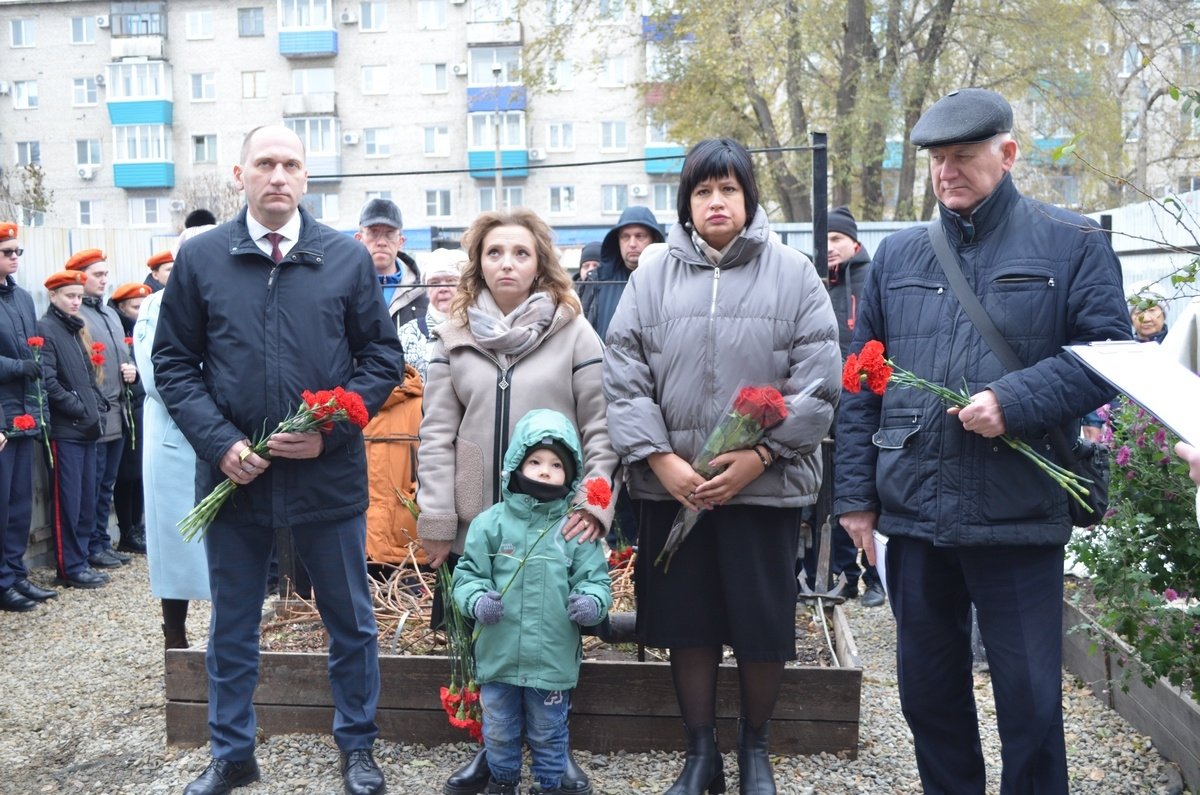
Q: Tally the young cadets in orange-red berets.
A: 5